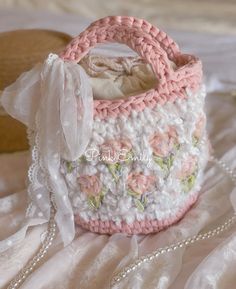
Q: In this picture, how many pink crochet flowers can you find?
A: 6